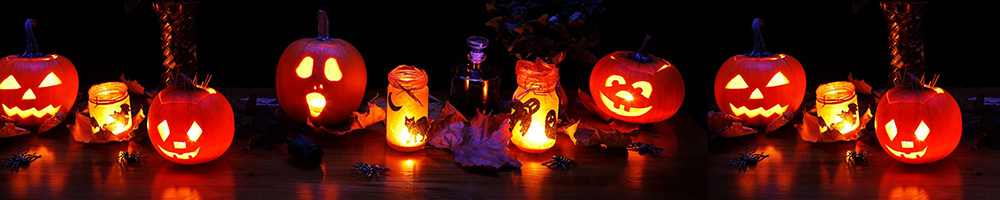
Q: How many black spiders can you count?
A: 7